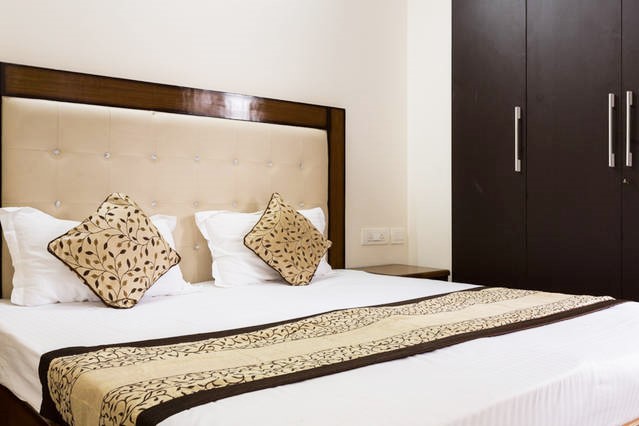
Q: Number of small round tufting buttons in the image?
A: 13